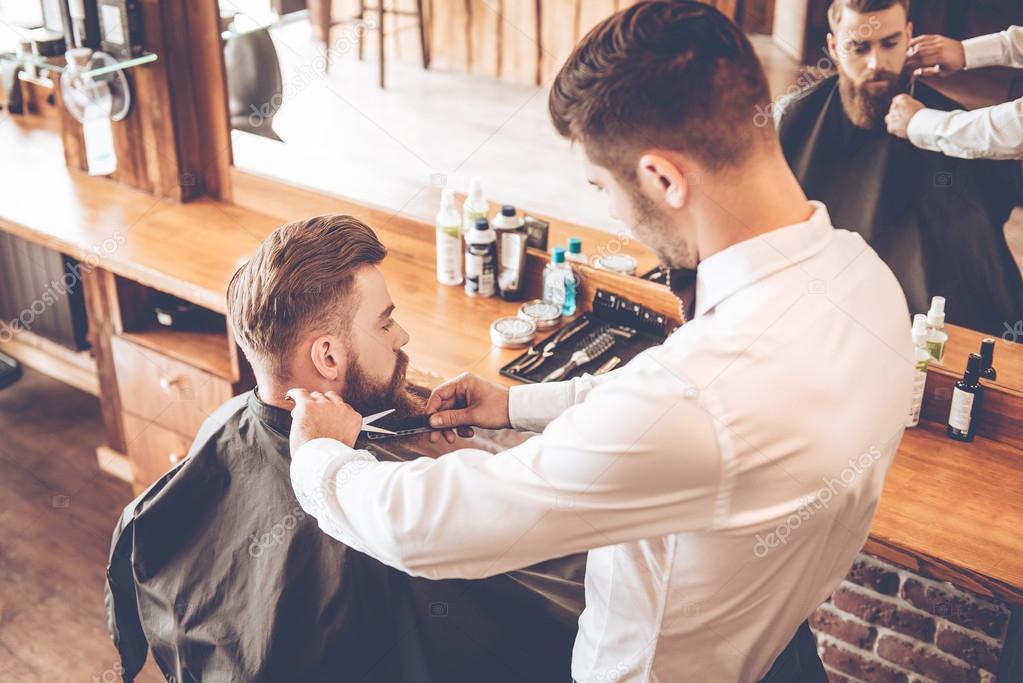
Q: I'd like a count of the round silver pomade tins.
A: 2